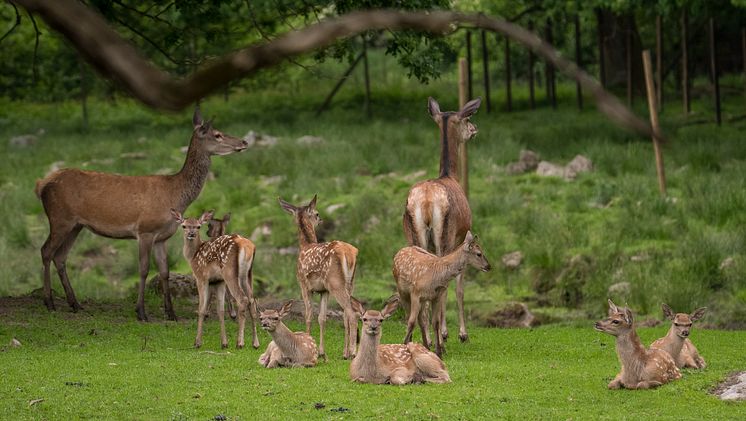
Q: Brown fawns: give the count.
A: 8